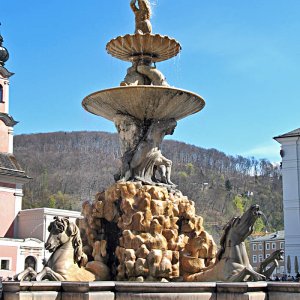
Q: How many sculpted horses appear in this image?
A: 2